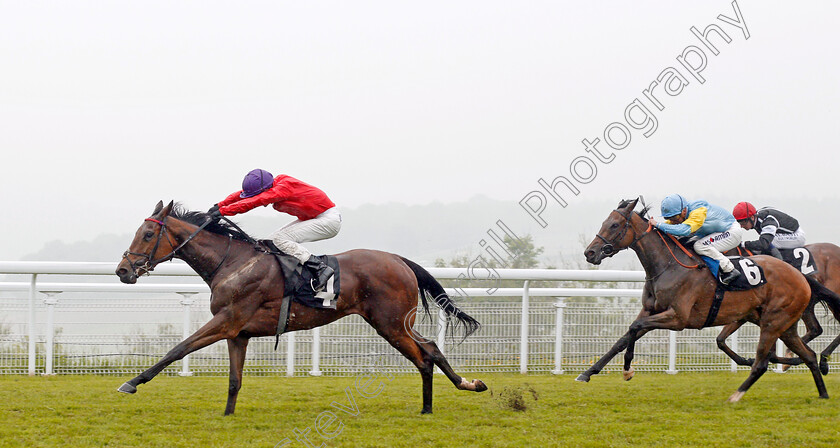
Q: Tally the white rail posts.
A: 11